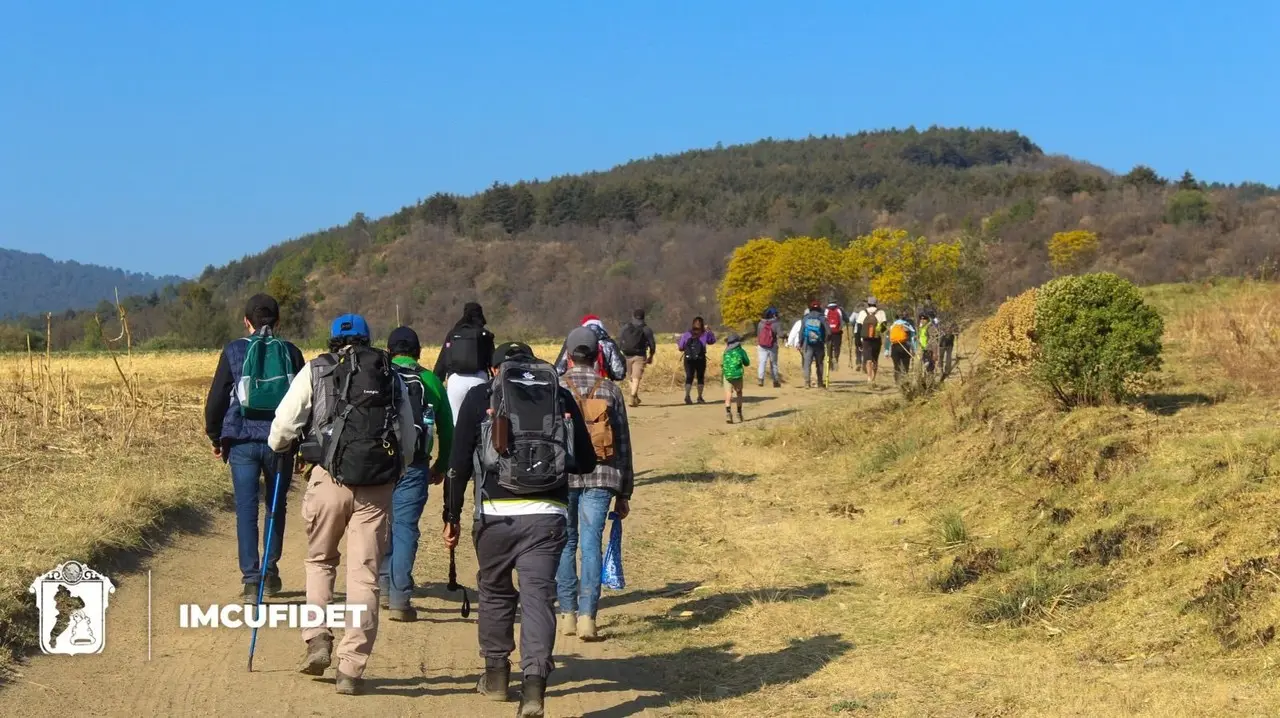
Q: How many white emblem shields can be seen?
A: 1